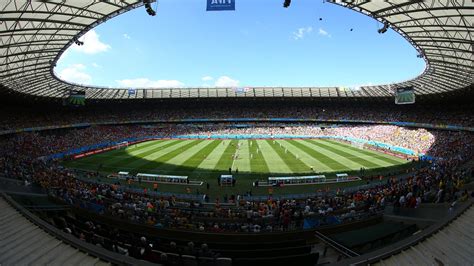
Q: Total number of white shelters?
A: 5